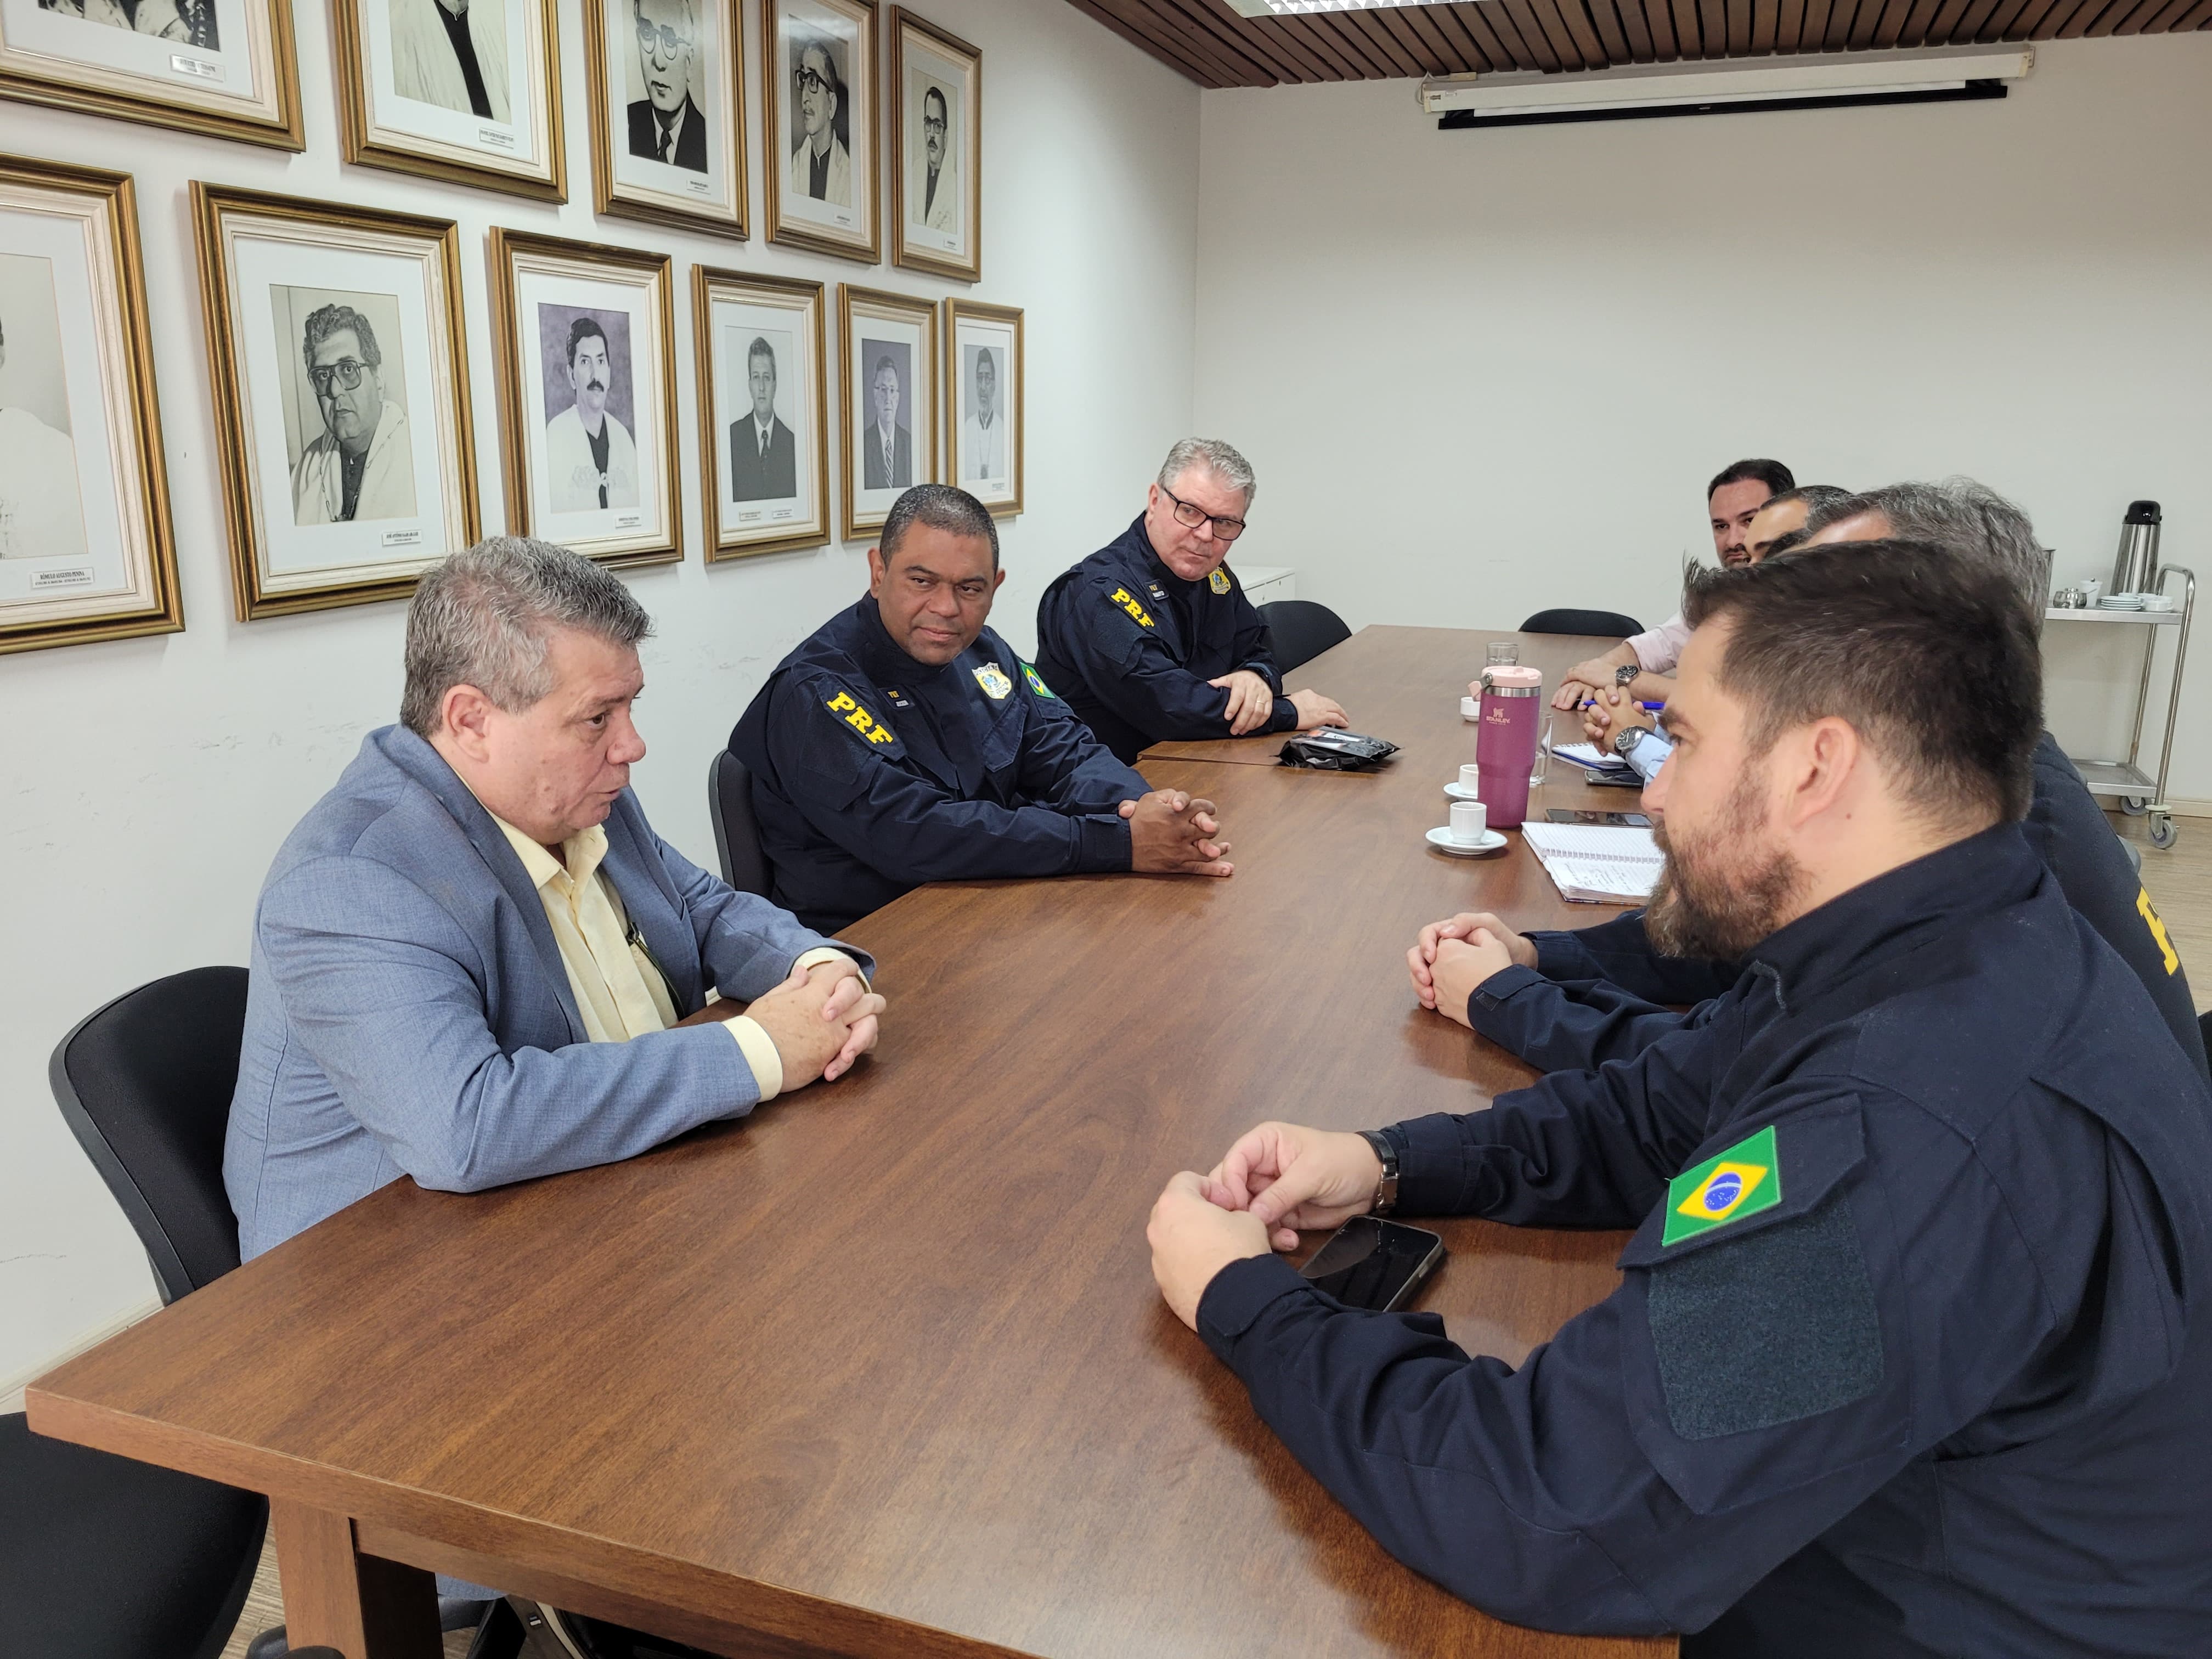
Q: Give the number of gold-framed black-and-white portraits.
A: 11